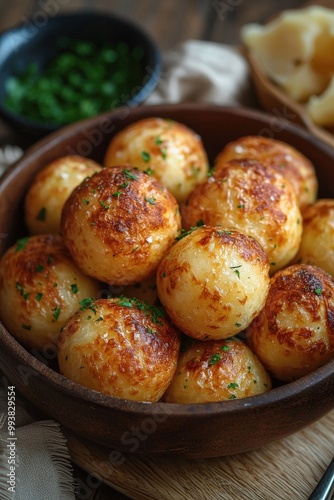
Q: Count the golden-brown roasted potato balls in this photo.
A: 11